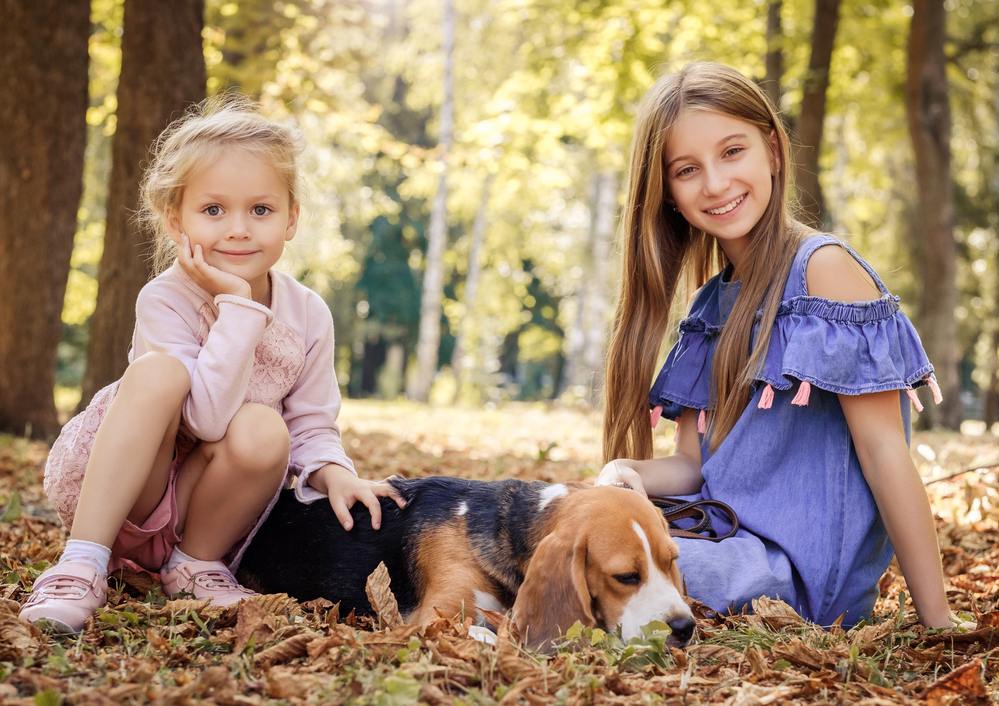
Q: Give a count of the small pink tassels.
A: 7